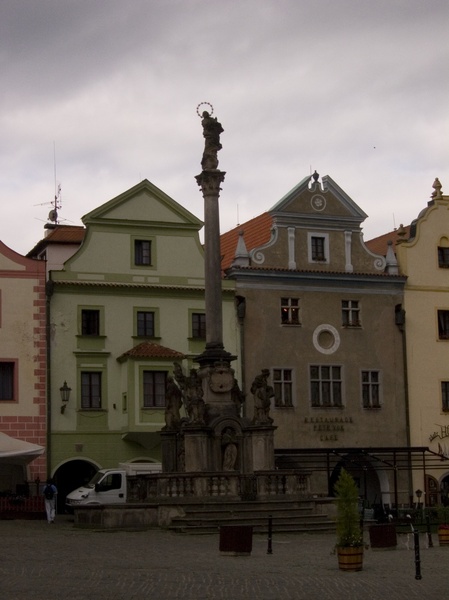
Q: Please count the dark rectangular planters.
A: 2